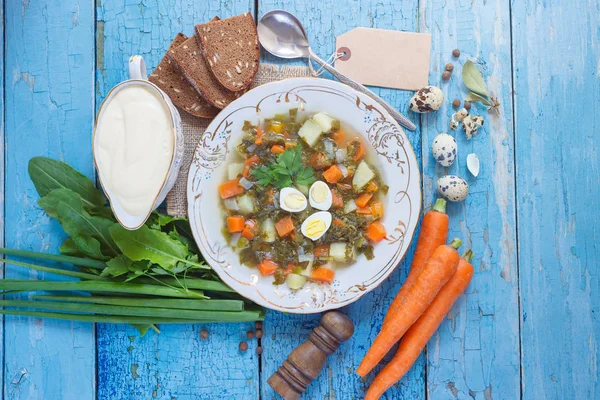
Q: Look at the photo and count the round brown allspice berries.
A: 11